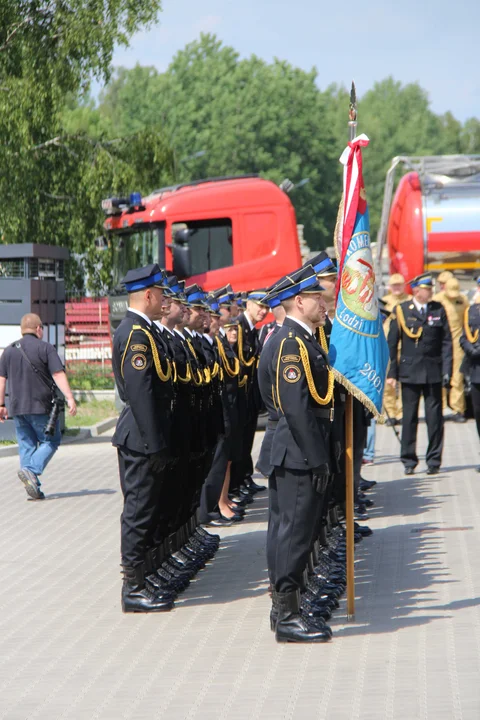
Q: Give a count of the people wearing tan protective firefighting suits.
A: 3